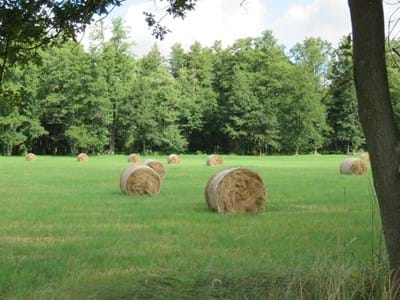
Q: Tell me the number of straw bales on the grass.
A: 10